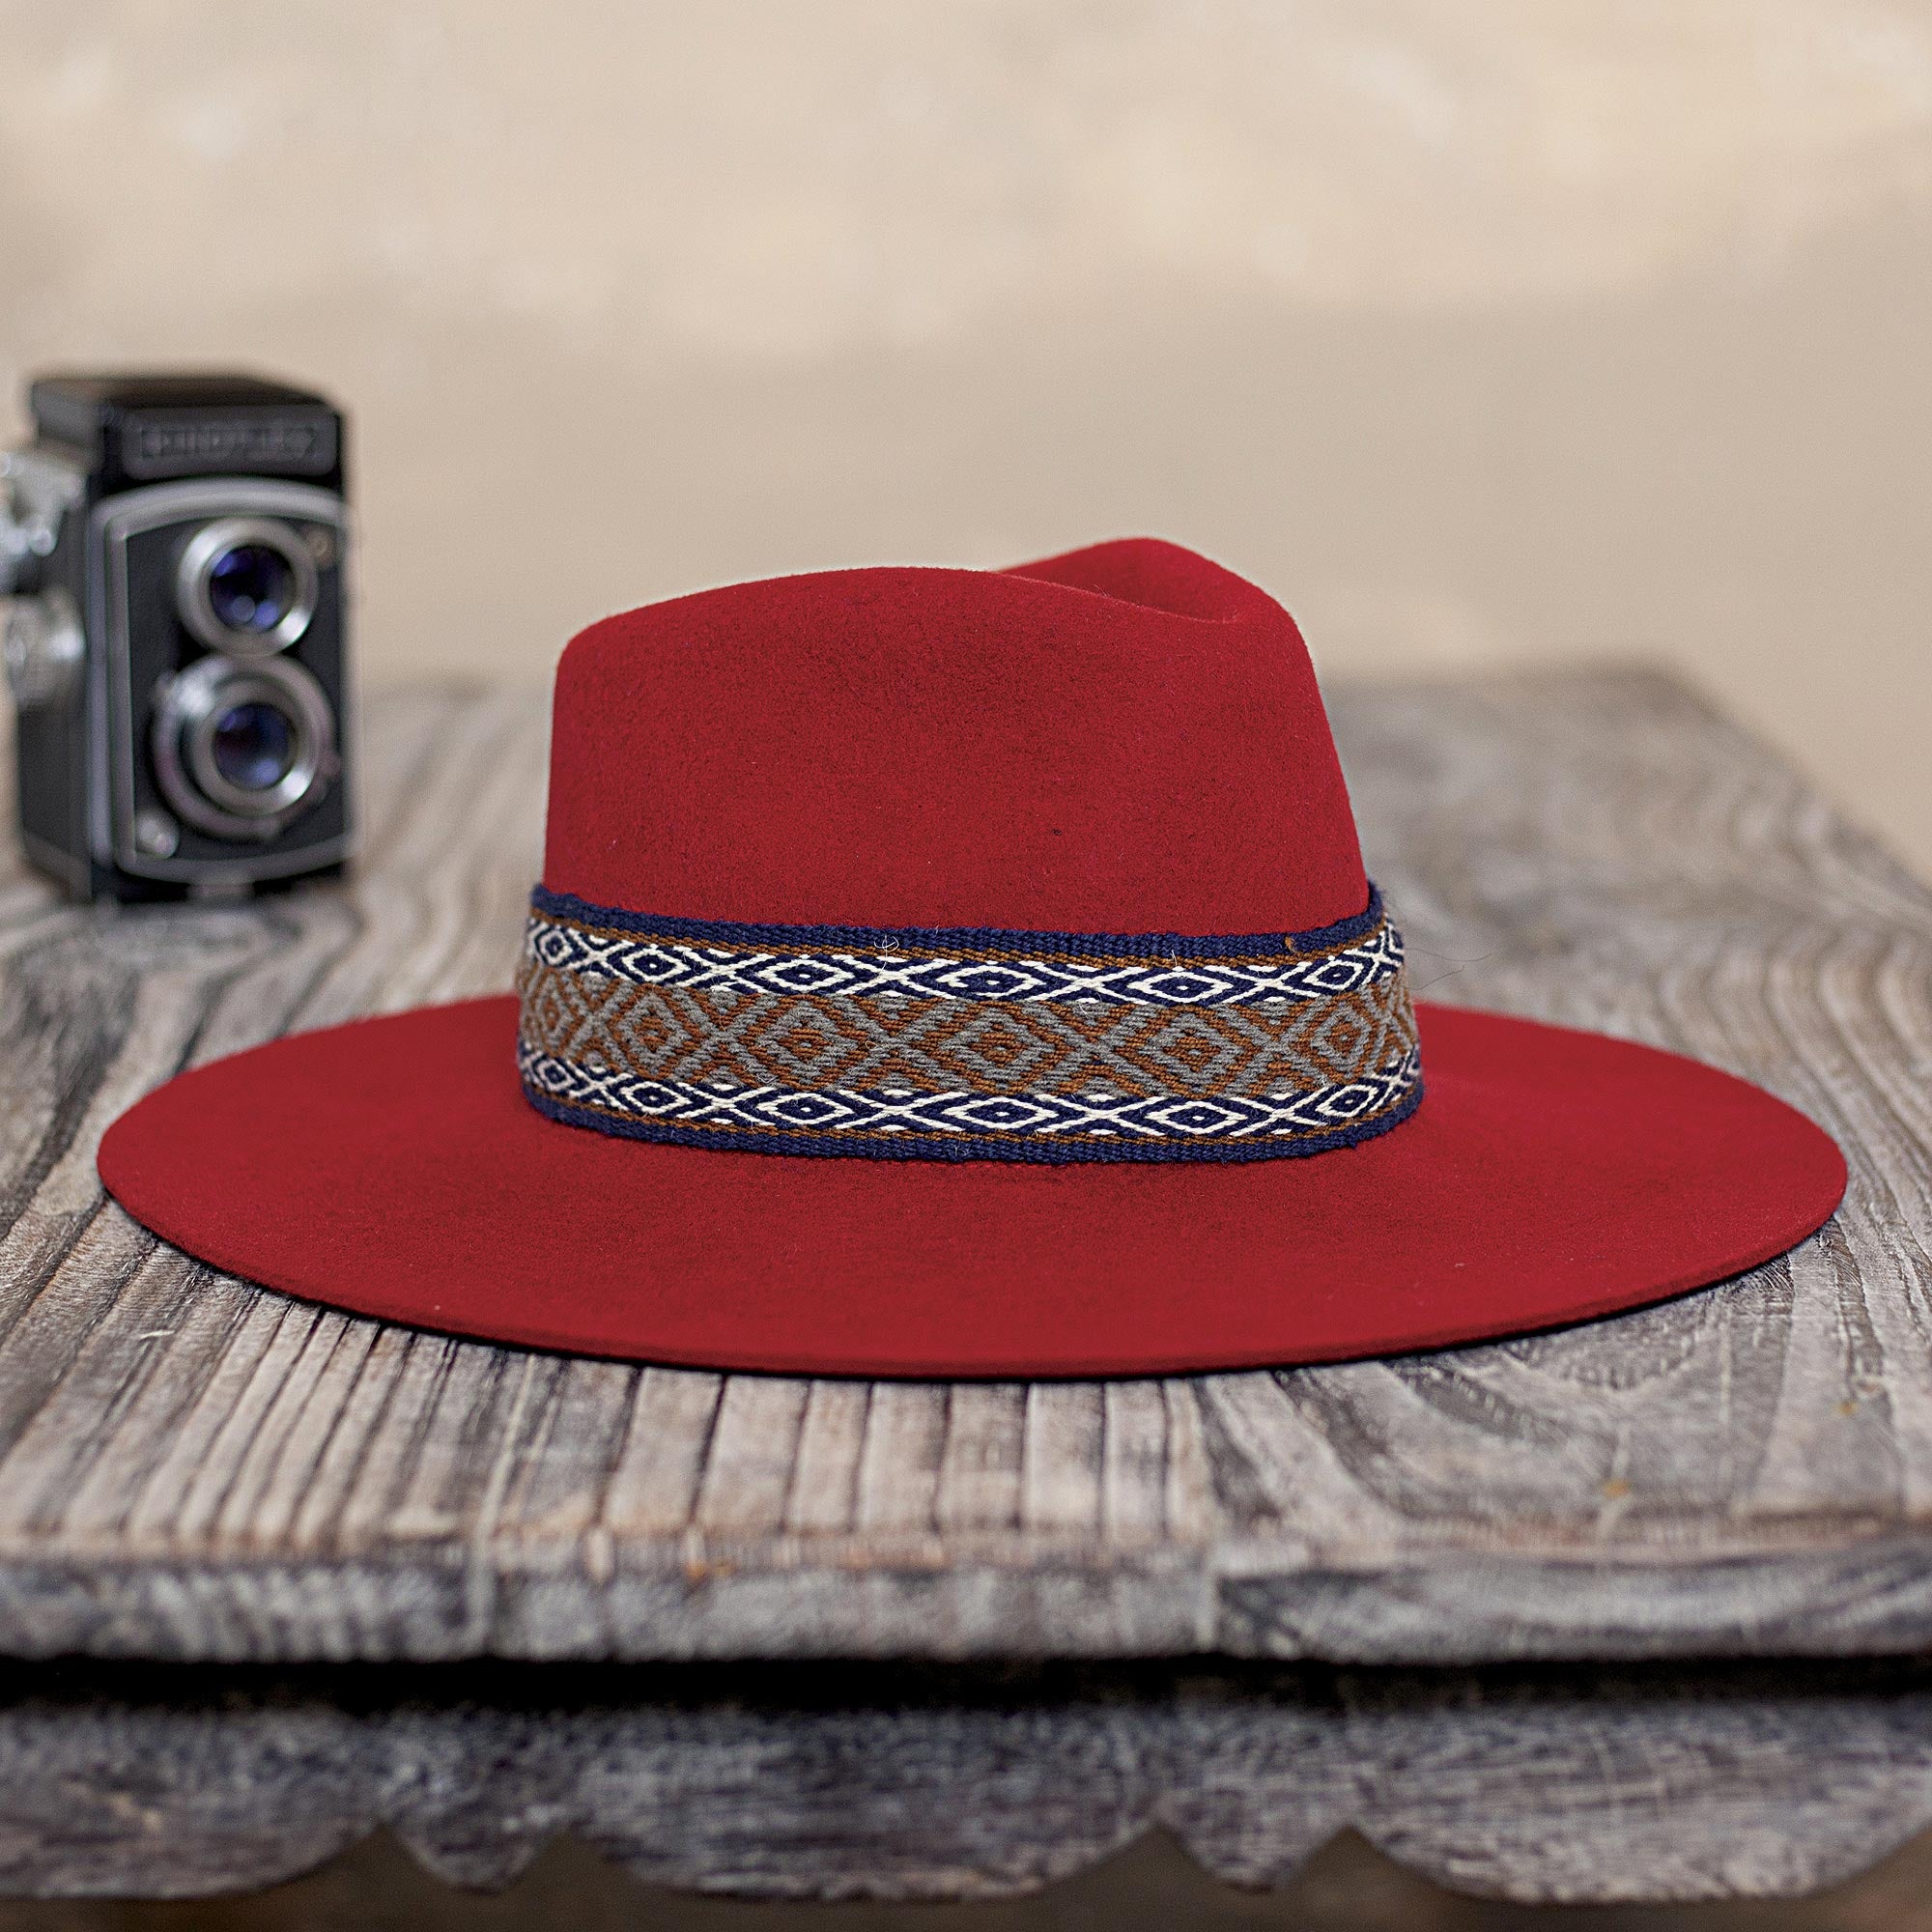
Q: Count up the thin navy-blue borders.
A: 2